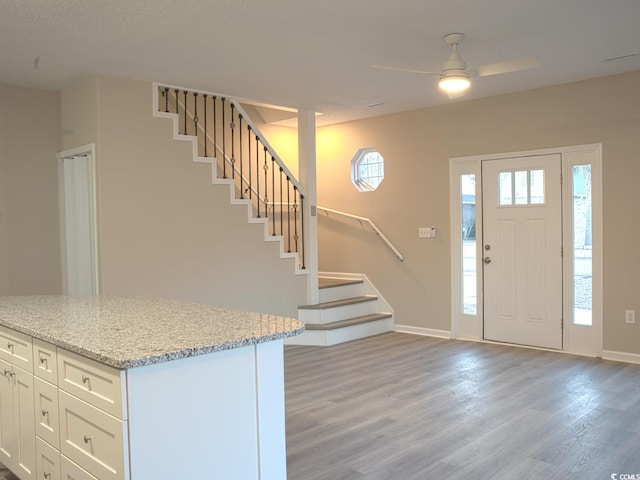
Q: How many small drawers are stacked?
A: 3